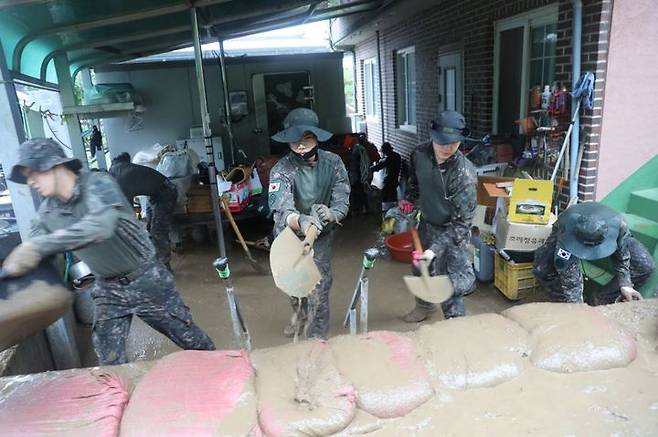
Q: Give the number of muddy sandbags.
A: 6